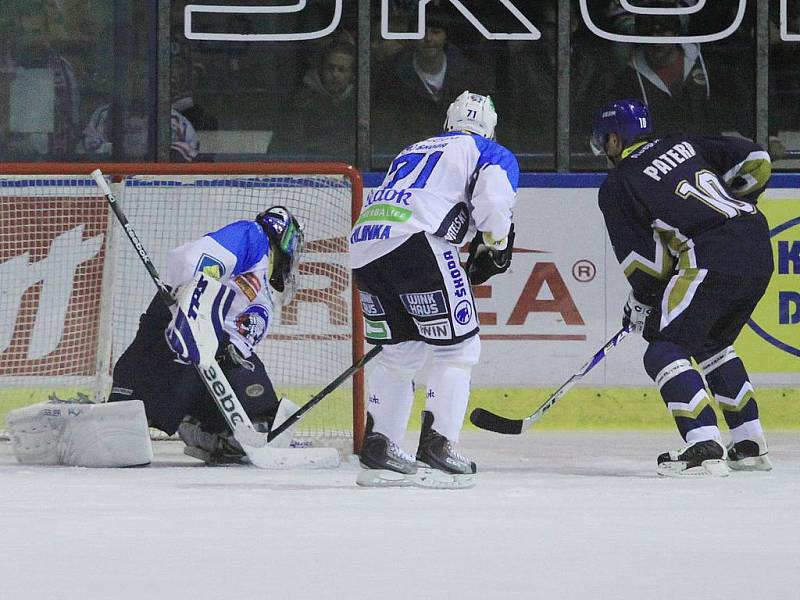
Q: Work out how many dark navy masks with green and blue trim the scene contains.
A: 1